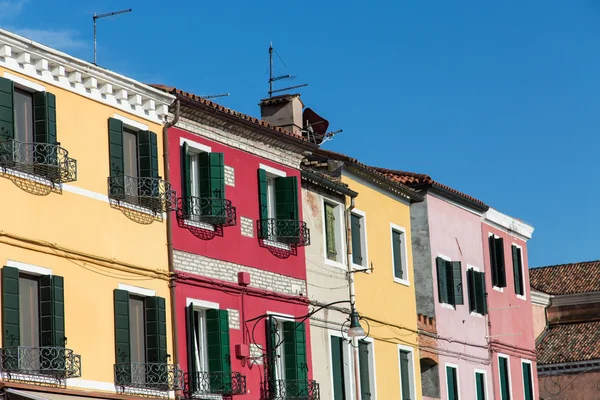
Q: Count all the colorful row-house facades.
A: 6